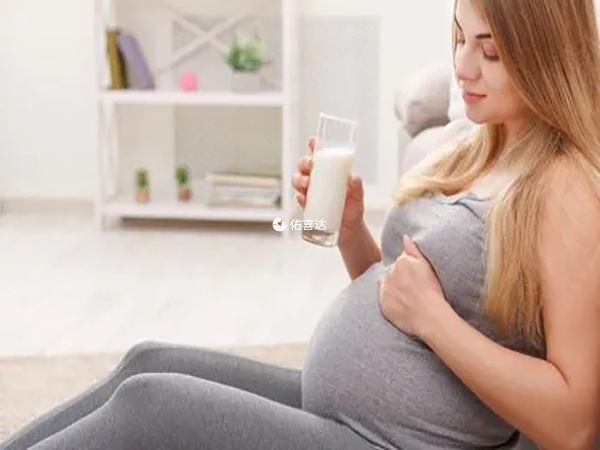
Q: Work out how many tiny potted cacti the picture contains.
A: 2